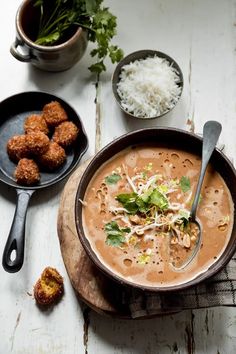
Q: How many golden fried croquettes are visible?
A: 8